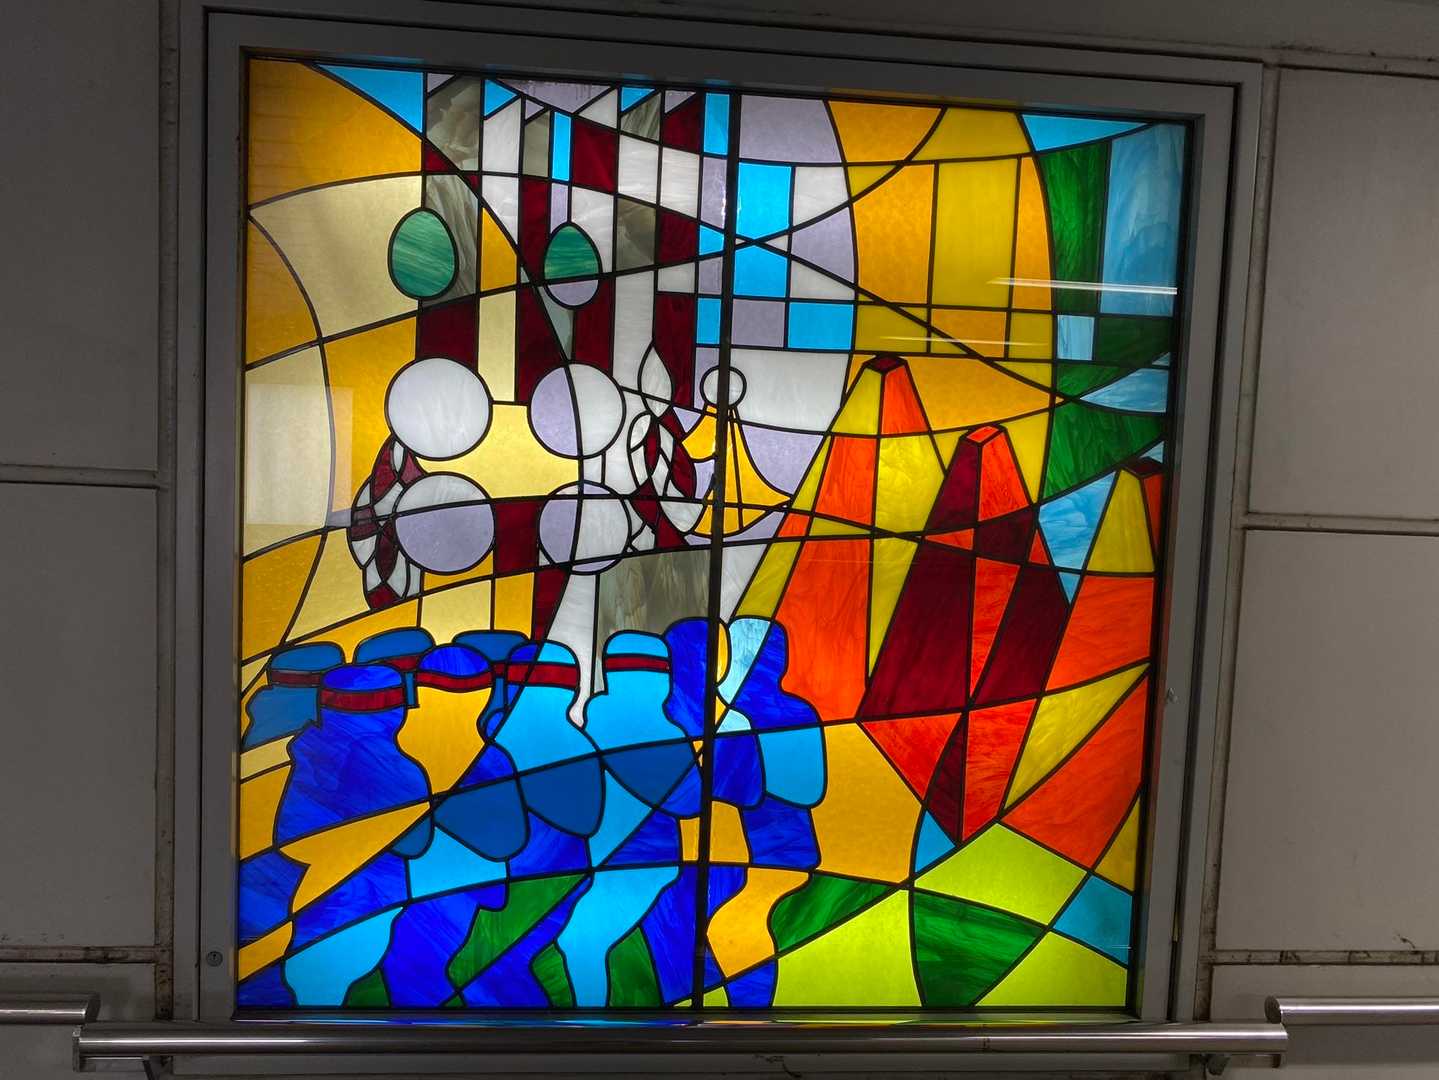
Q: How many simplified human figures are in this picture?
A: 9